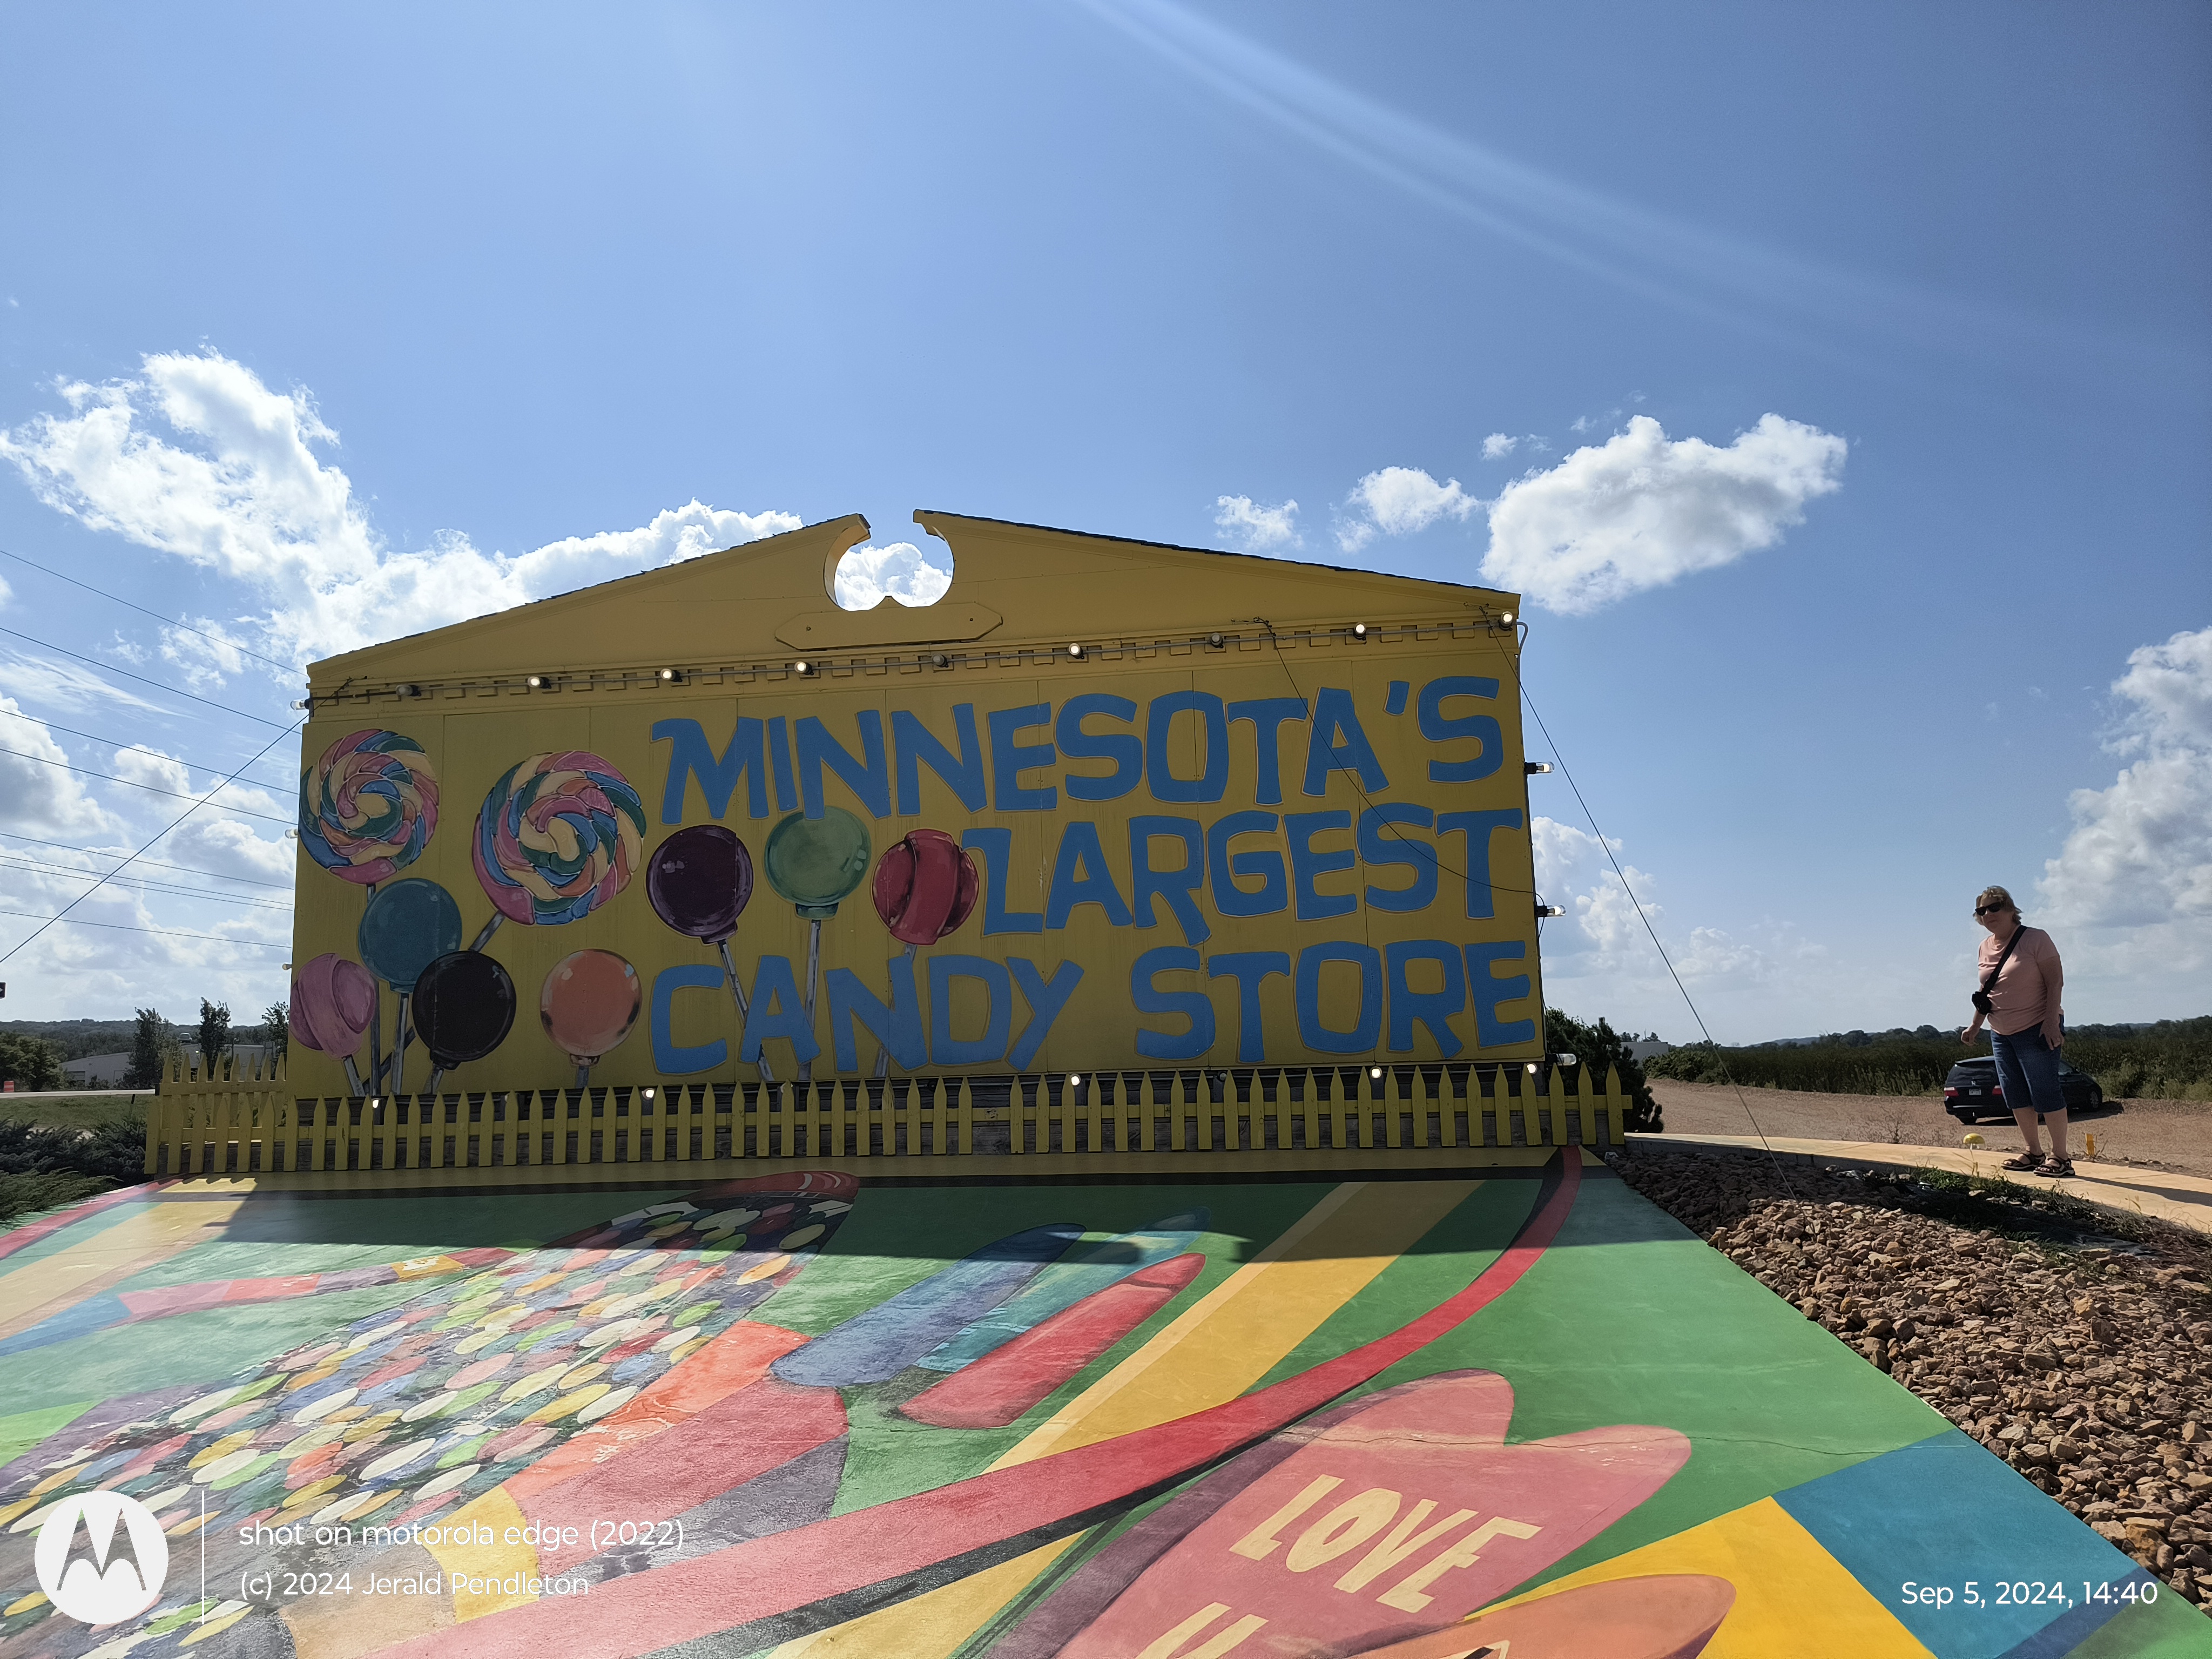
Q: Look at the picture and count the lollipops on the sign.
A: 9